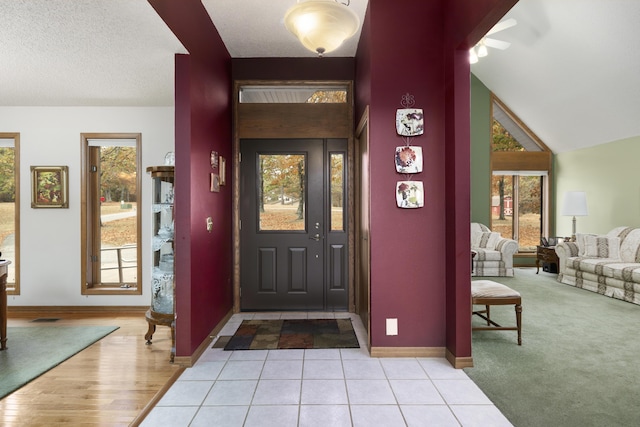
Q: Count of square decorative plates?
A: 3